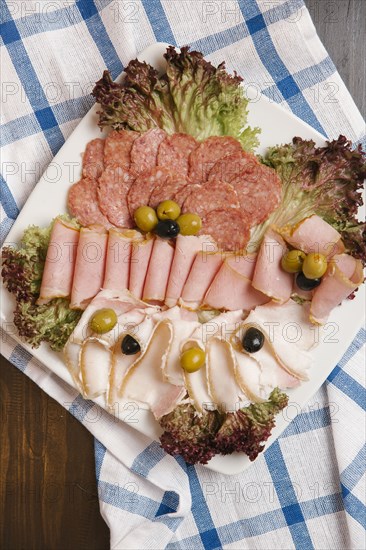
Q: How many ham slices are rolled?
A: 11